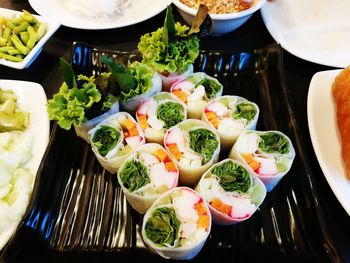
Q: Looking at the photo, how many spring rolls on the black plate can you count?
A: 12